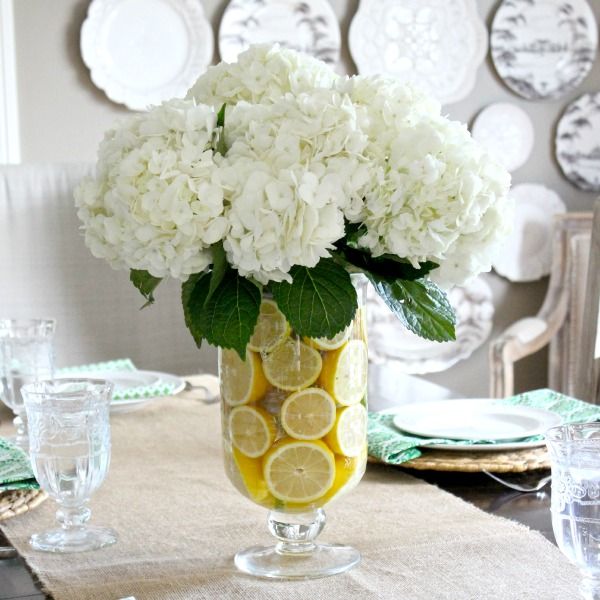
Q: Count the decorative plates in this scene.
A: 8